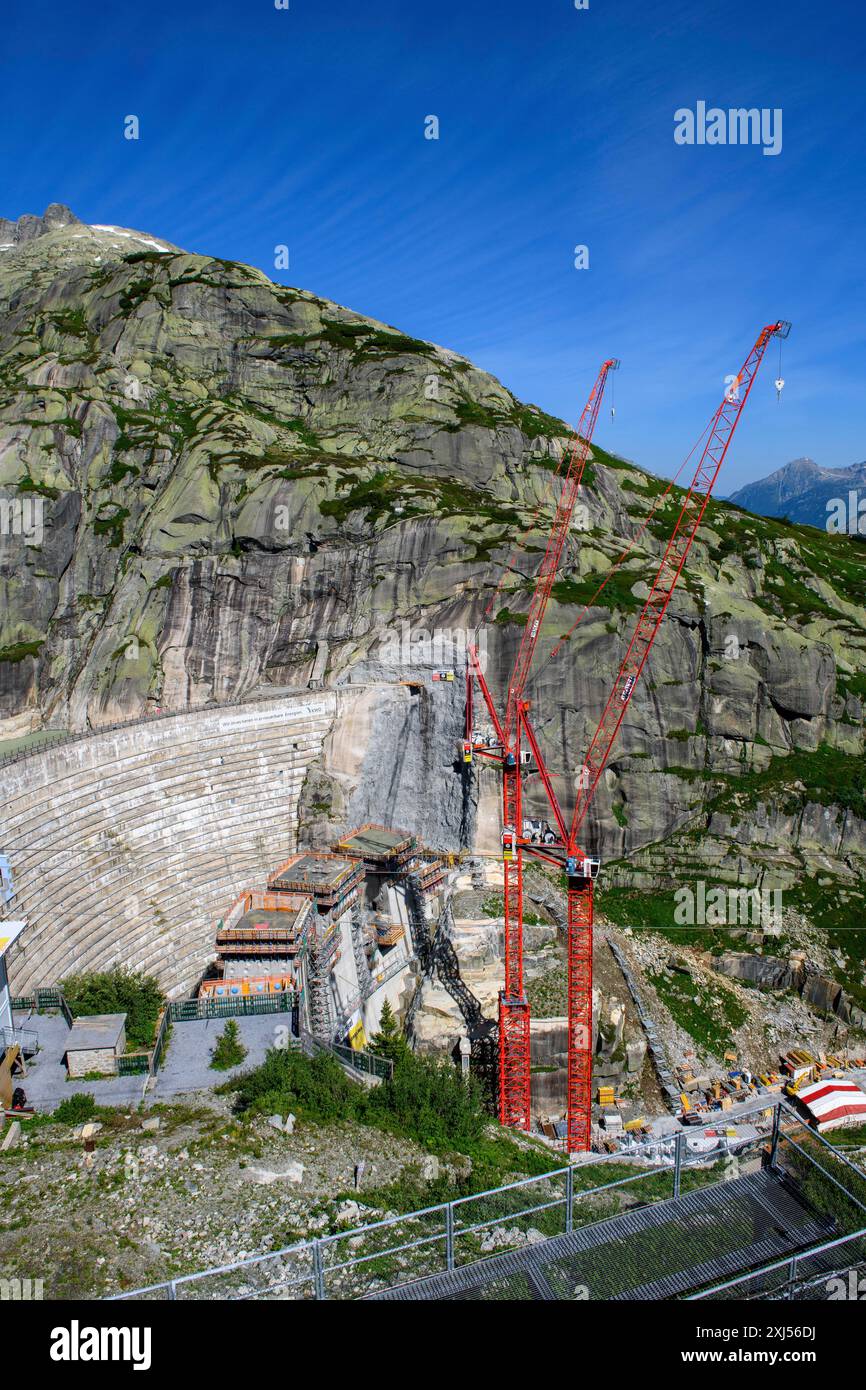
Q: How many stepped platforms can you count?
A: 3